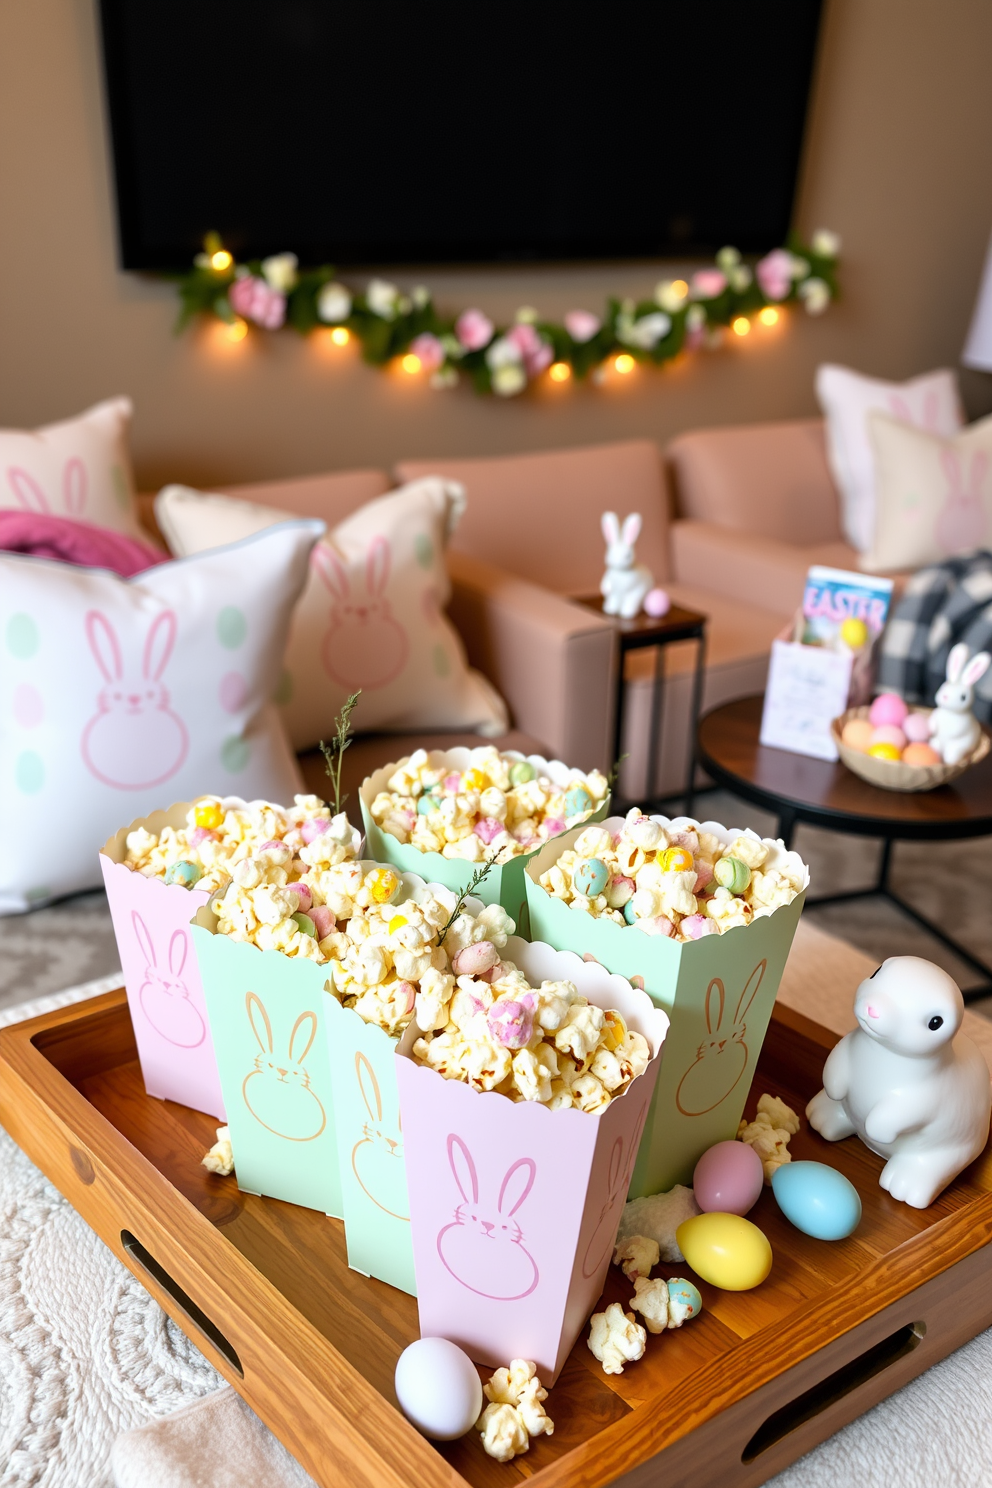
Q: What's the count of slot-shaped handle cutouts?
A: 2